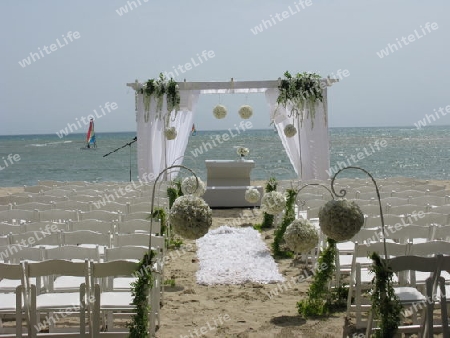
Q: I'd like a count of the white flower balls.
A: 10